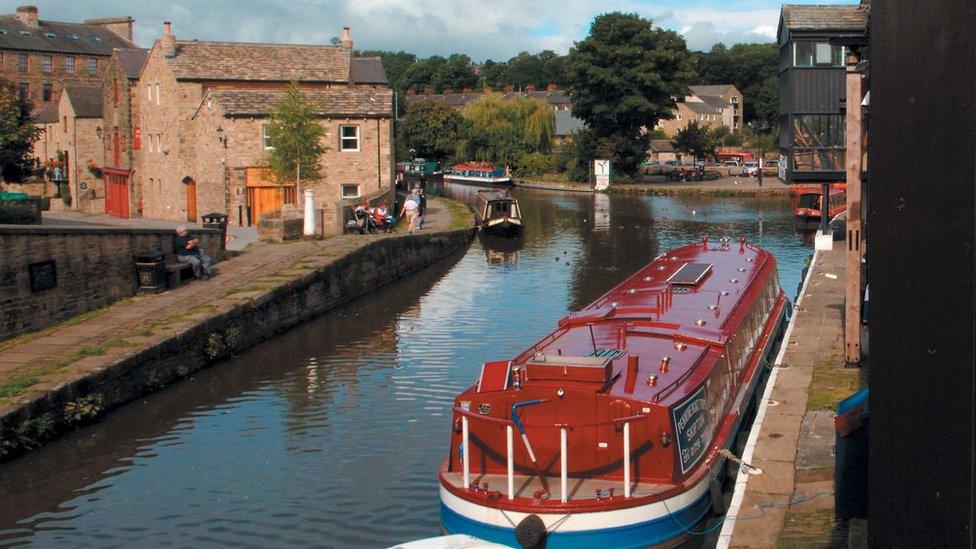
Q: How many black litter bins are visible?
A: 2